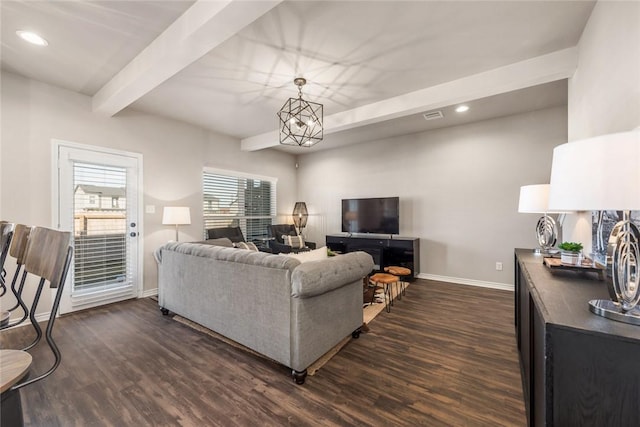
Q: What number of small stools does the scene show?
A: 2